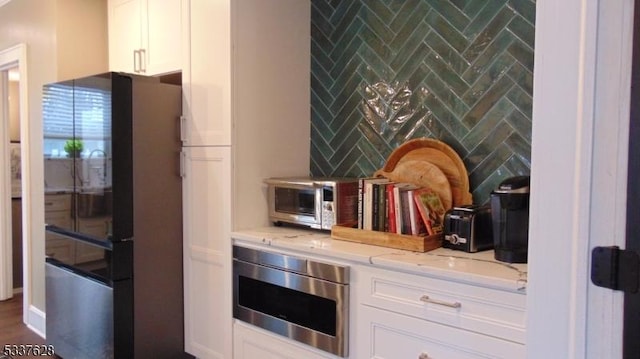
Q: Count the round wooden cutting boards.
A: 2